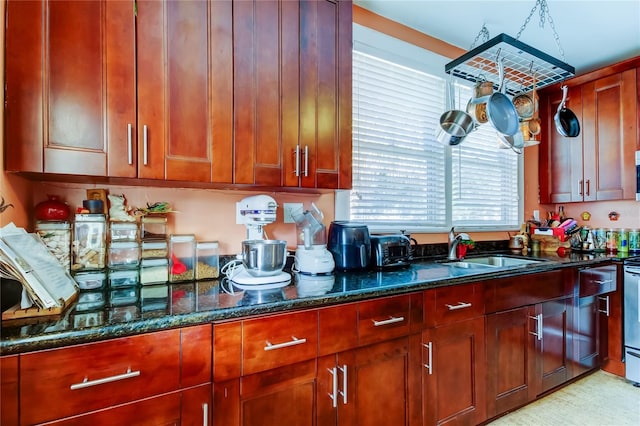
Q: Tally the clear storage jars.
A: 11